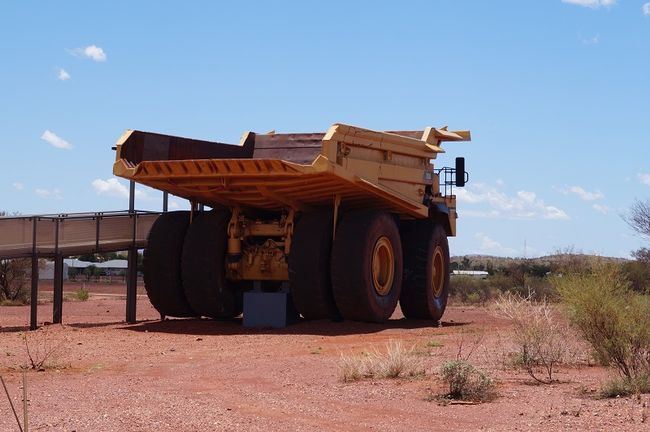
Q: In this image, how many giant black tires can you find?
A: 5